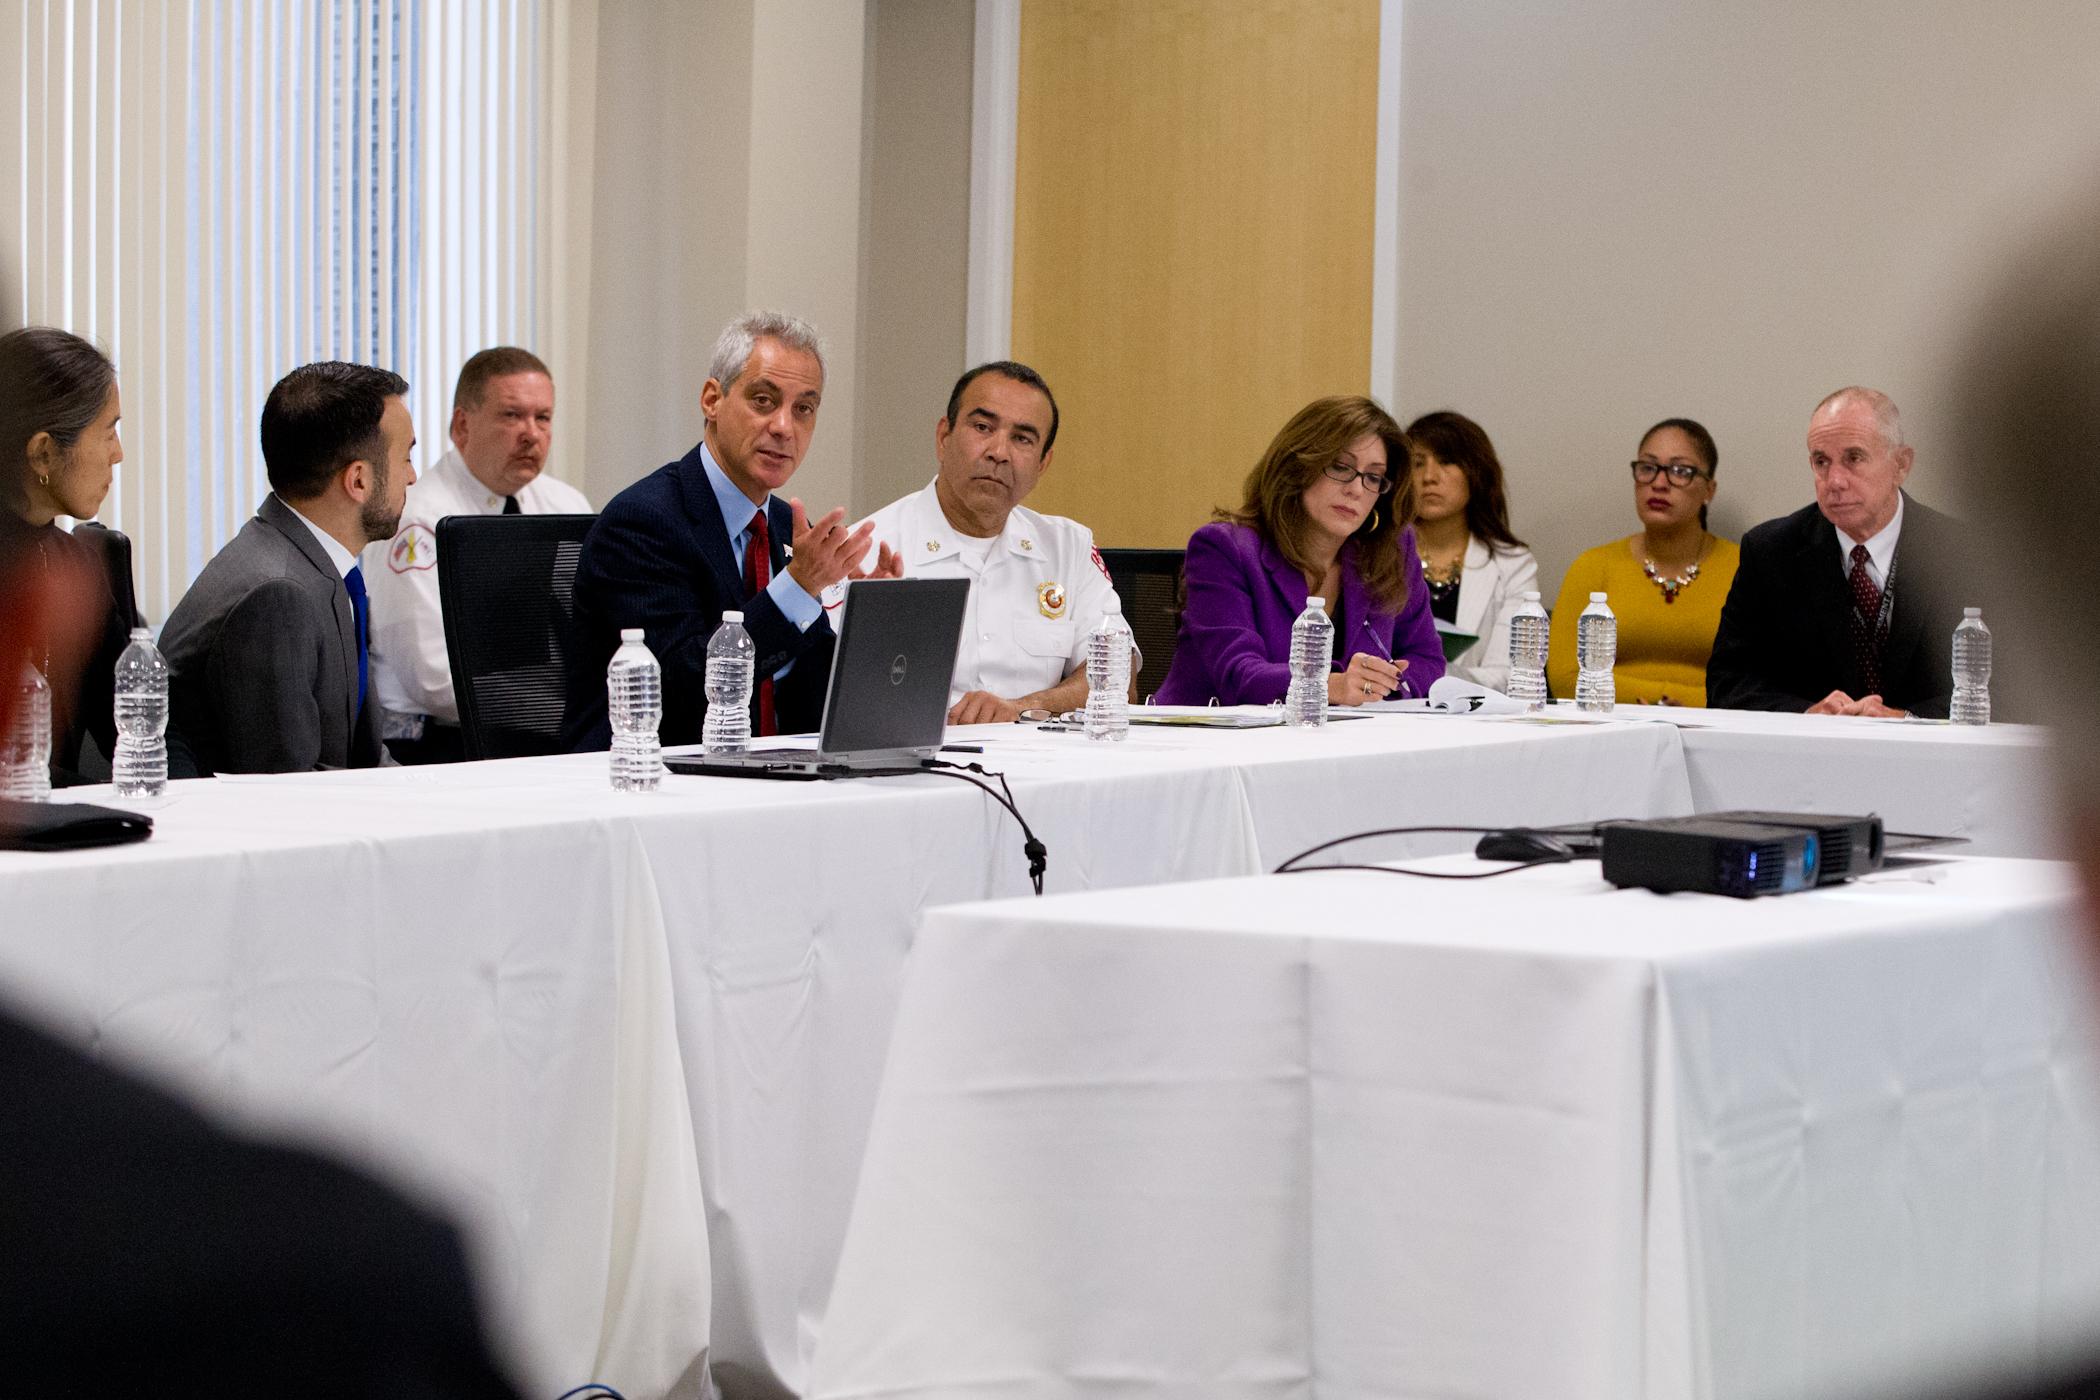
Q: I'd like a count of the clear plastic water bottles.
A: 9